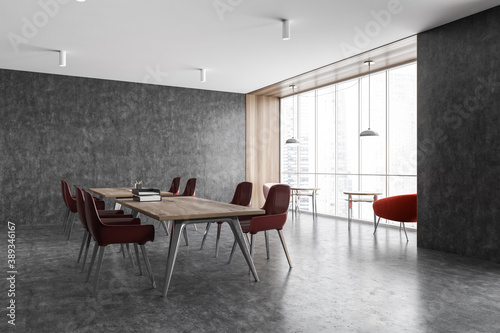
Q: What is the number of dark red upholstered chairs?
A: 8